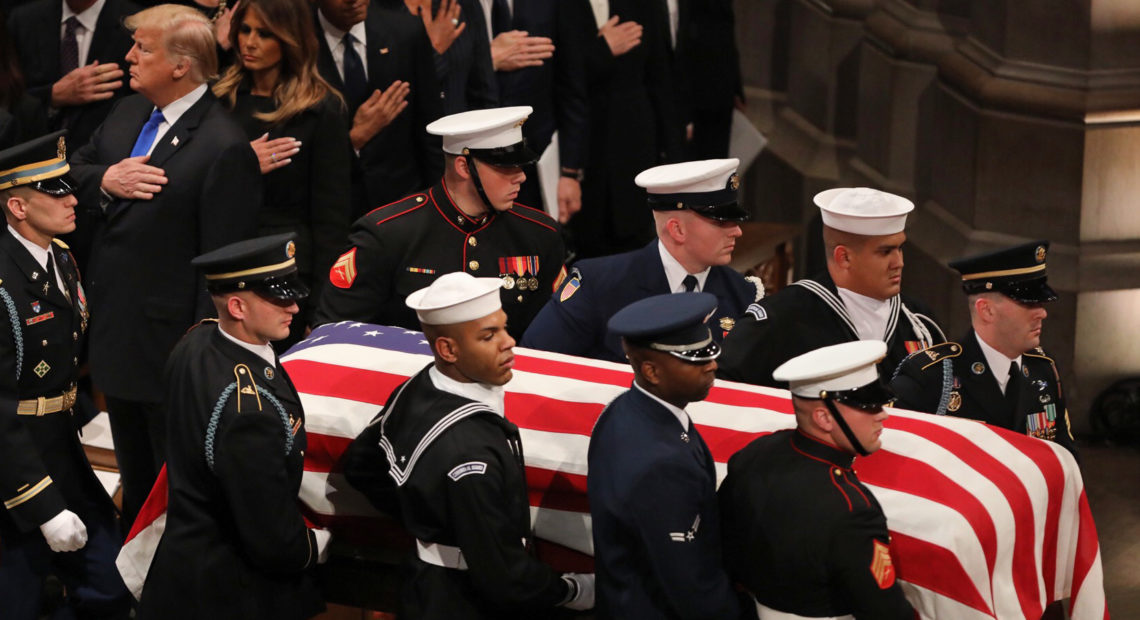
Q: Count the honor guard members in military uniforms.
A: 9